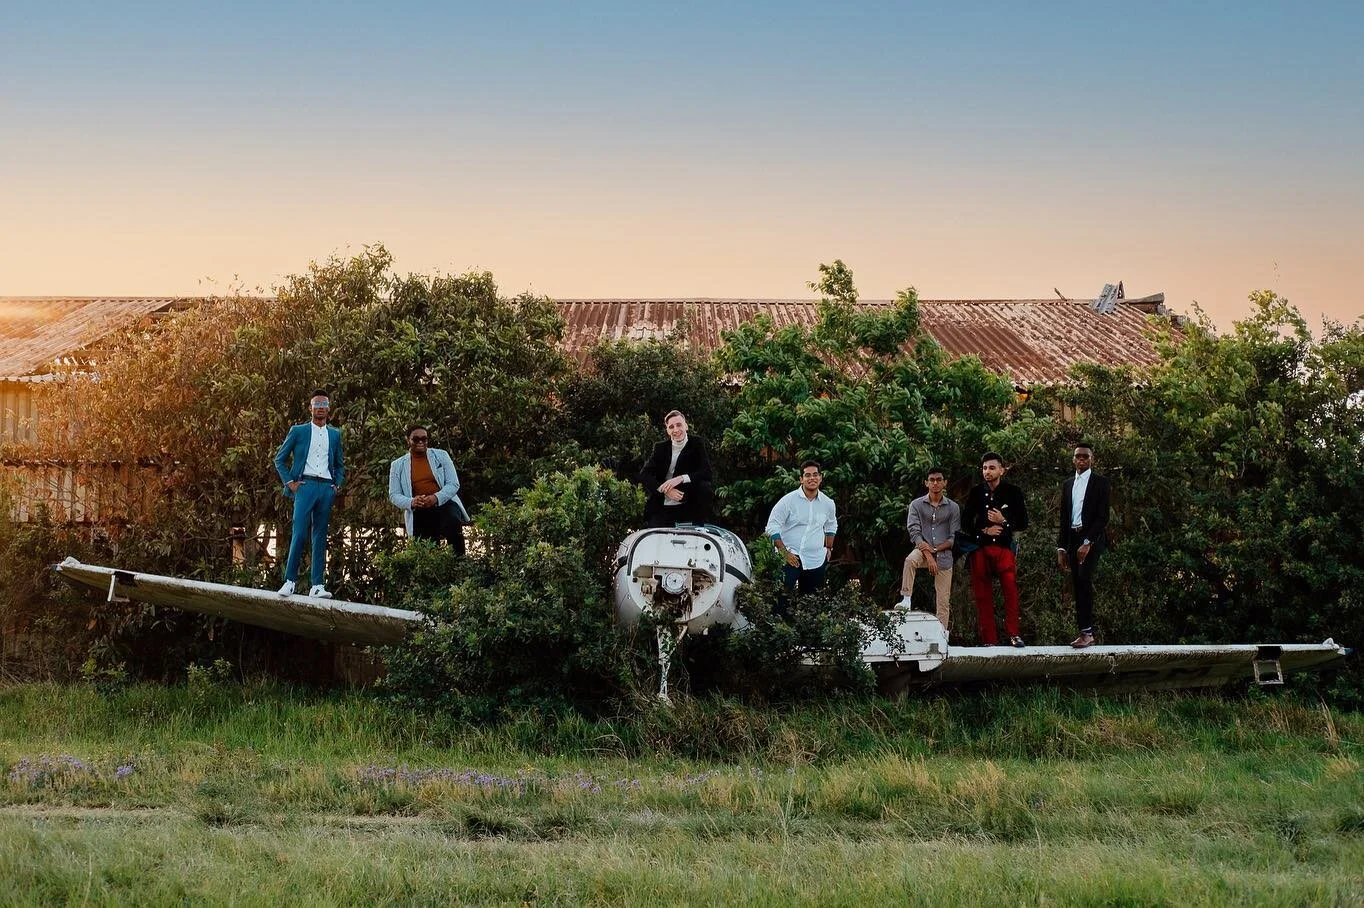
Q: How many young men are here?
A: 7